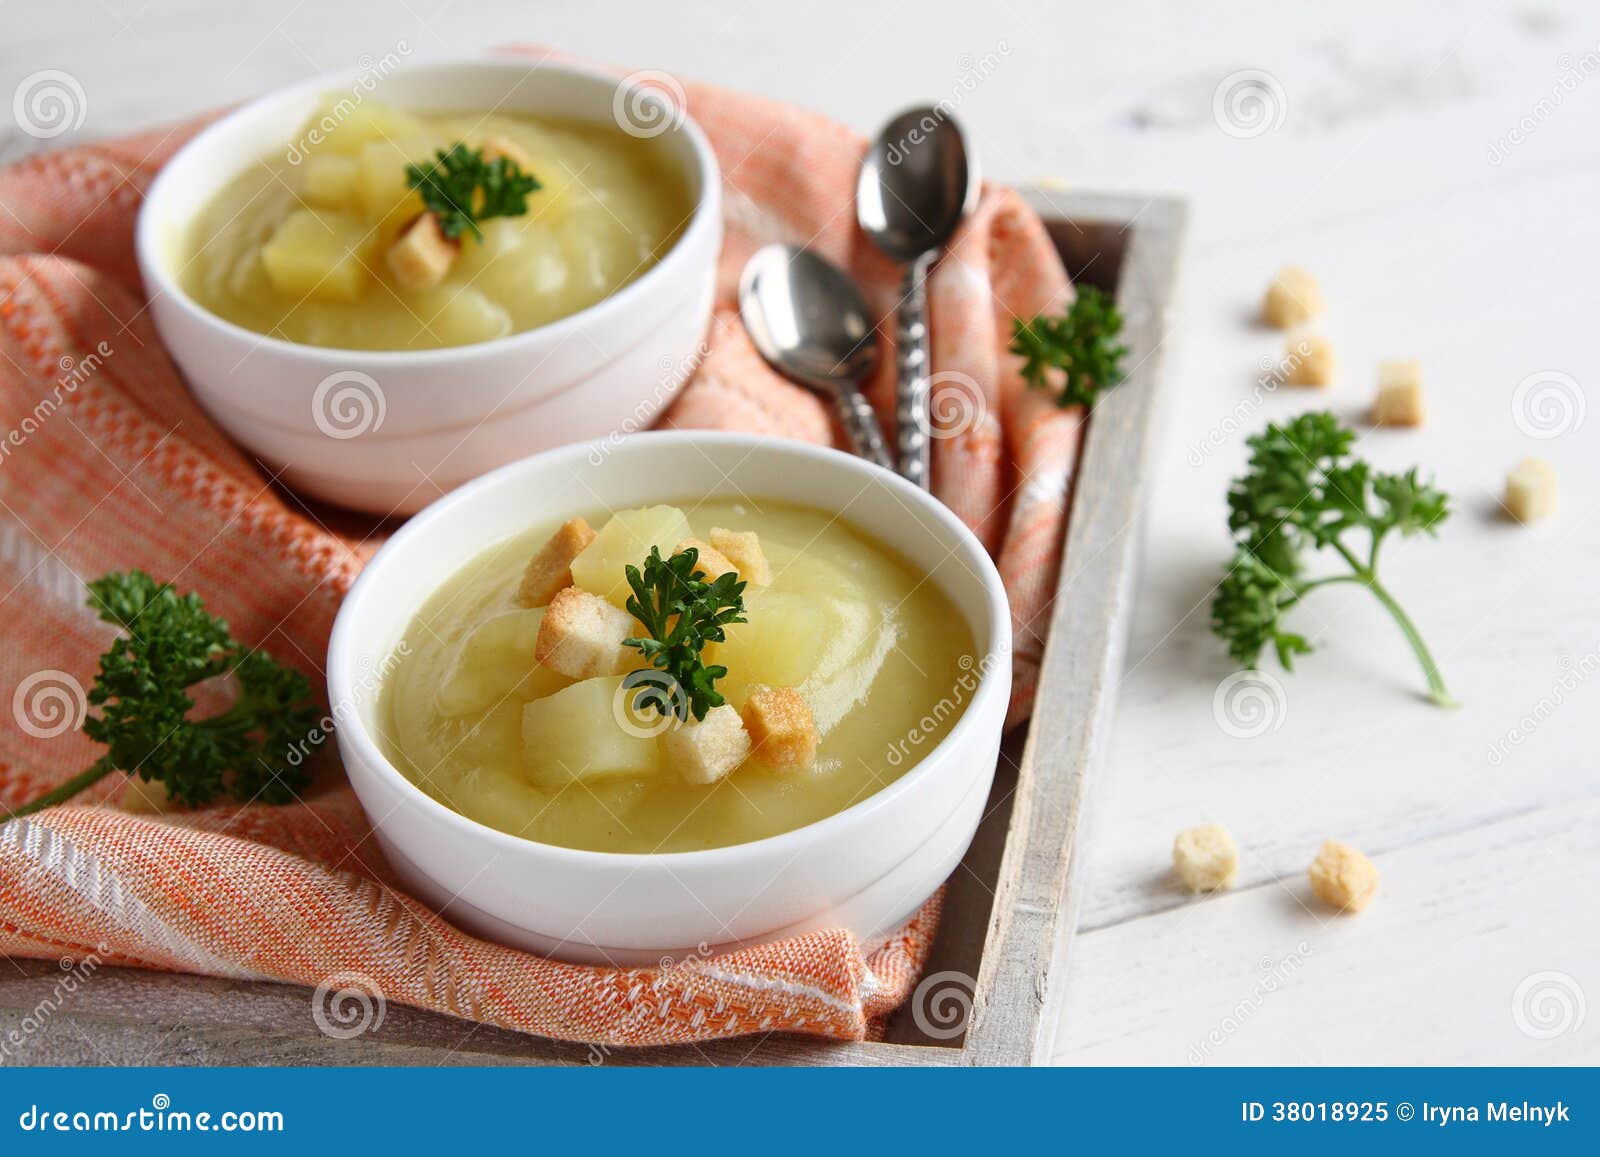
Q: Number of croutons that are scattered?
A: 6